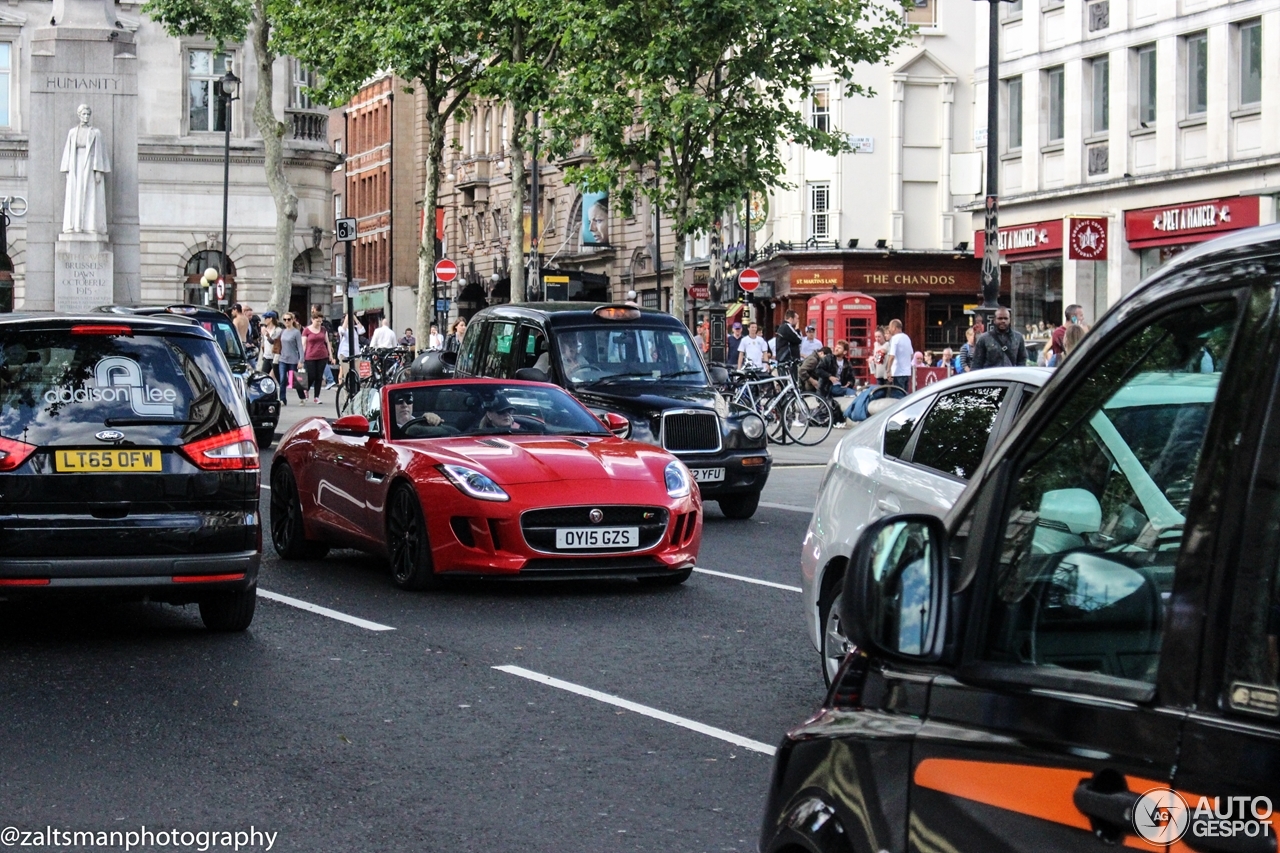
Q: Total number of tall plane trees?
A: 4